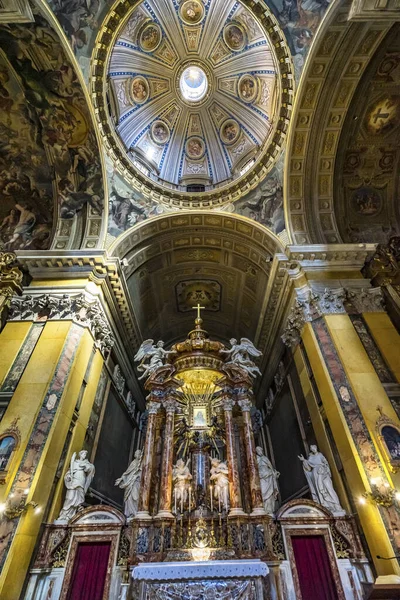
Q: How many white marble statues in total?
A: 8